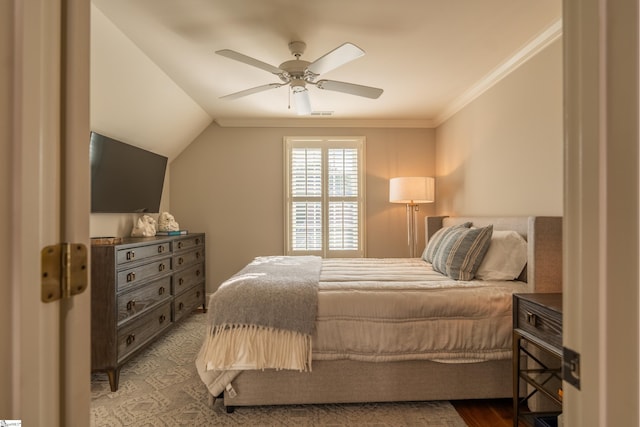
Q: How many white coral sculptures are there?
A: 2